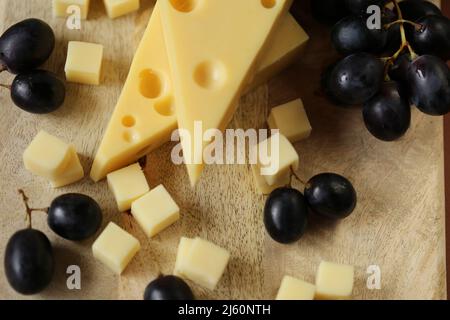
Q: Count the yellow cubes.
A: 15